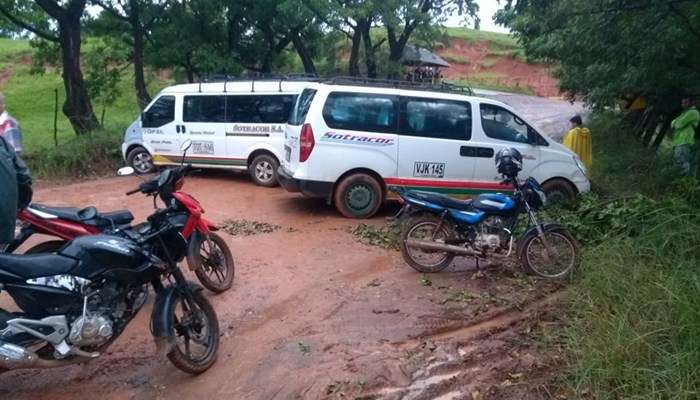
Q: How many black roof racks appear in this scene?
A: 2